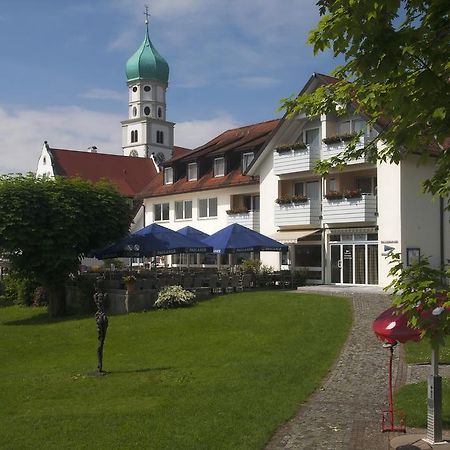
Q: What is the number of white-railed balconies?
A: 5